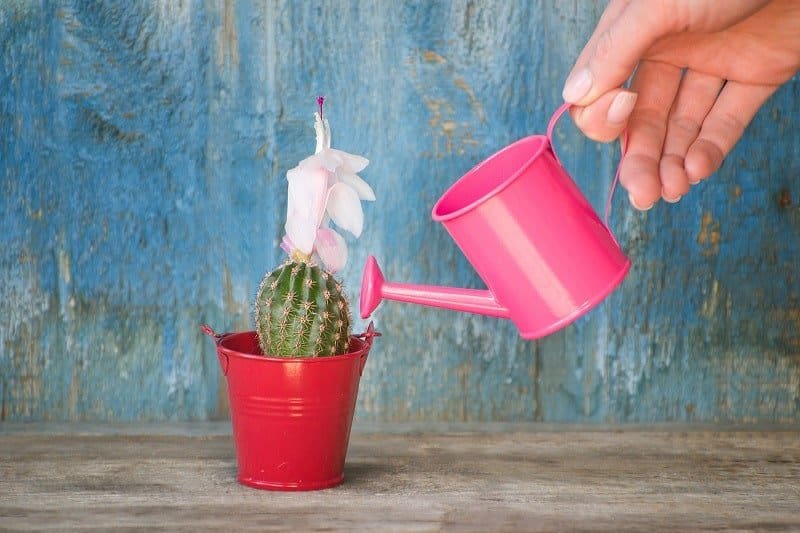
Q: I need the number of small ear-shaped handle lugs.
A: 2